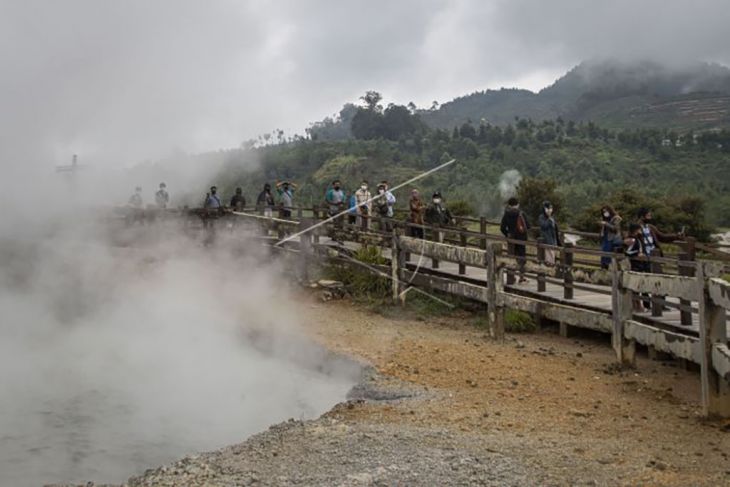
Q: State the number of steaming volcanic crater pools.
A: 1